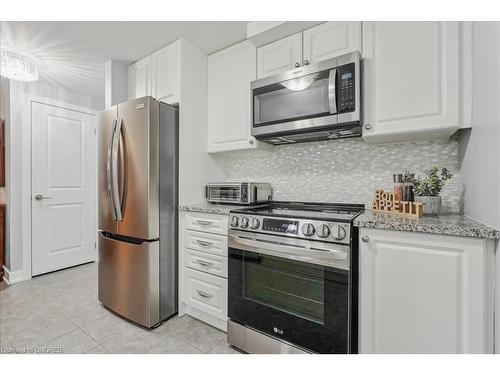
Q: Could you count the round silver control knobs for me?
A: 6